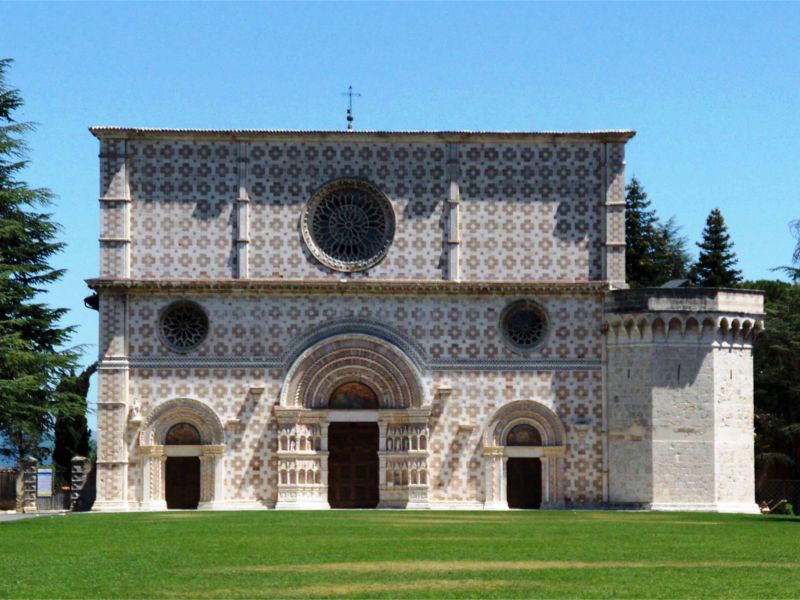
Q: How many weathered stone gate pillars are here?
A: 2